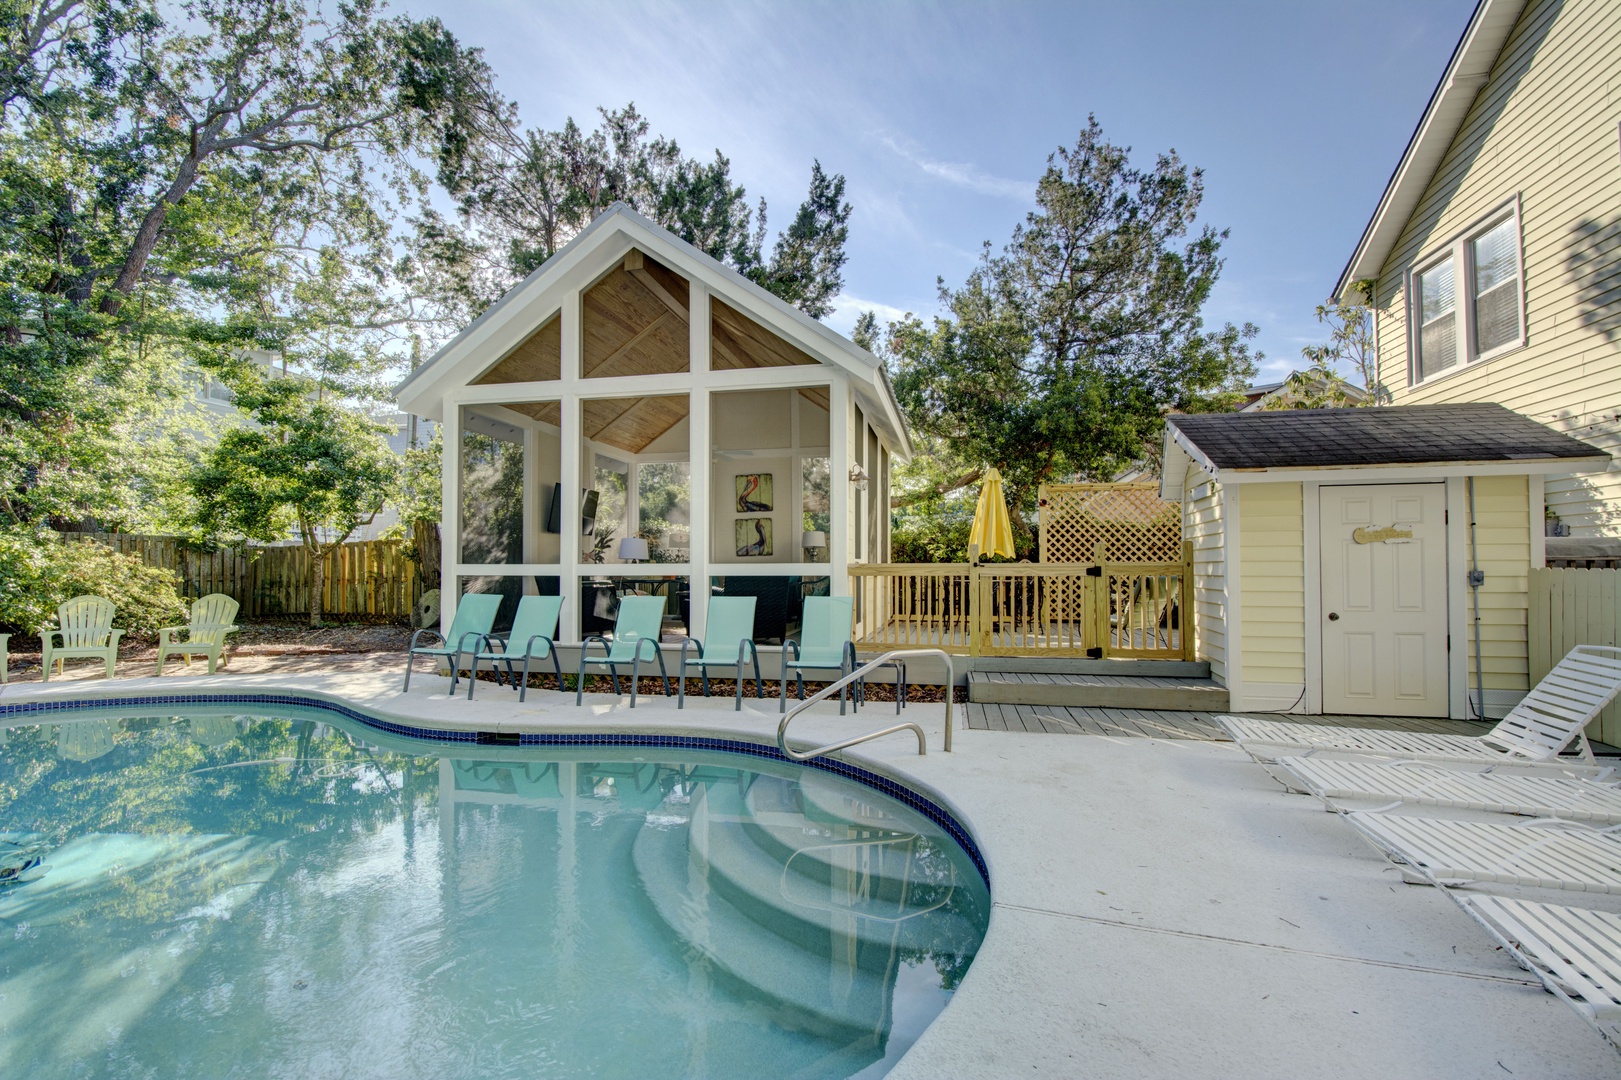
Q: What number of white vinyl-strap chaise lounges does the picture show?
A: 4